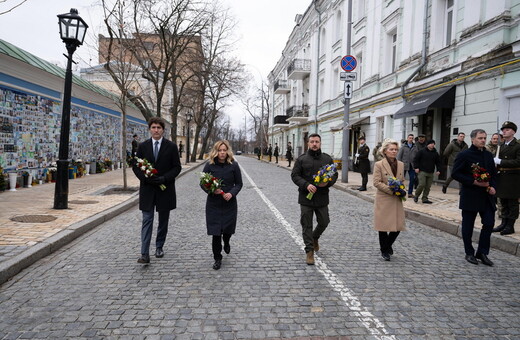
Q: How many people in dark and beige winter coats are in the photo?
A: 5